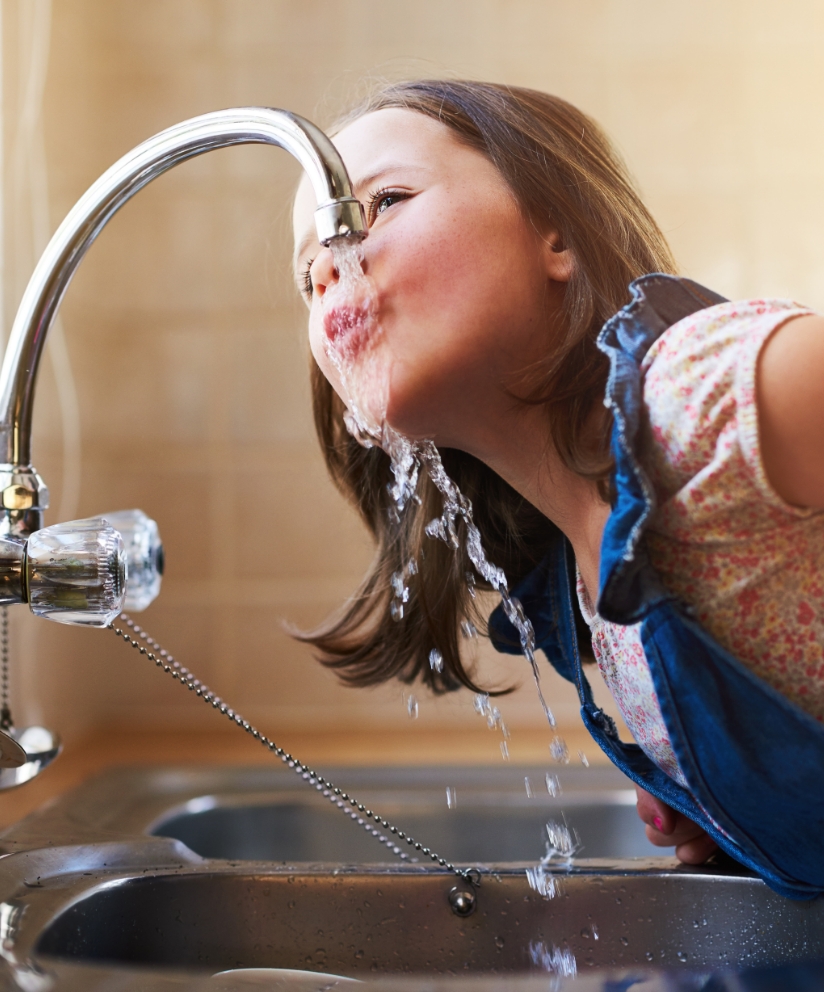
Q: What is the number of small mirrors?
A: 0